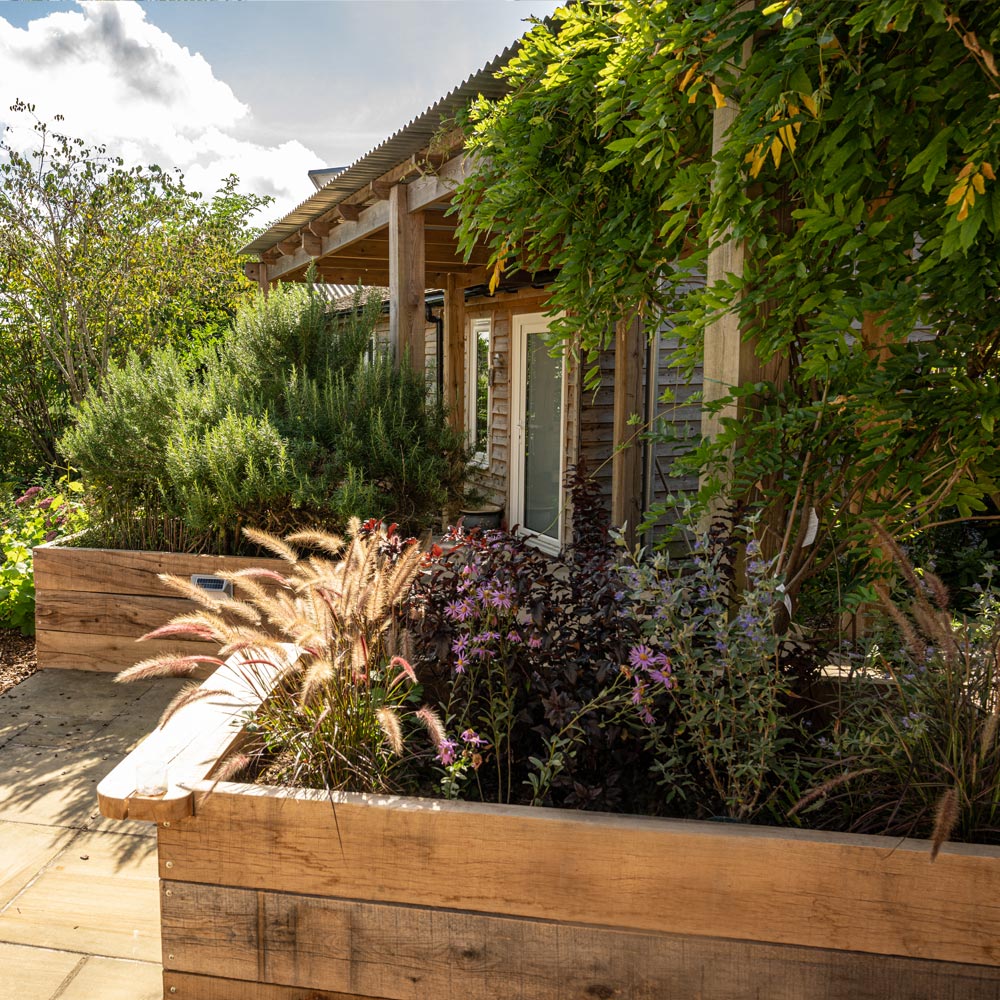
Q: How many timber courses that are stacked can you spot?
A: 3